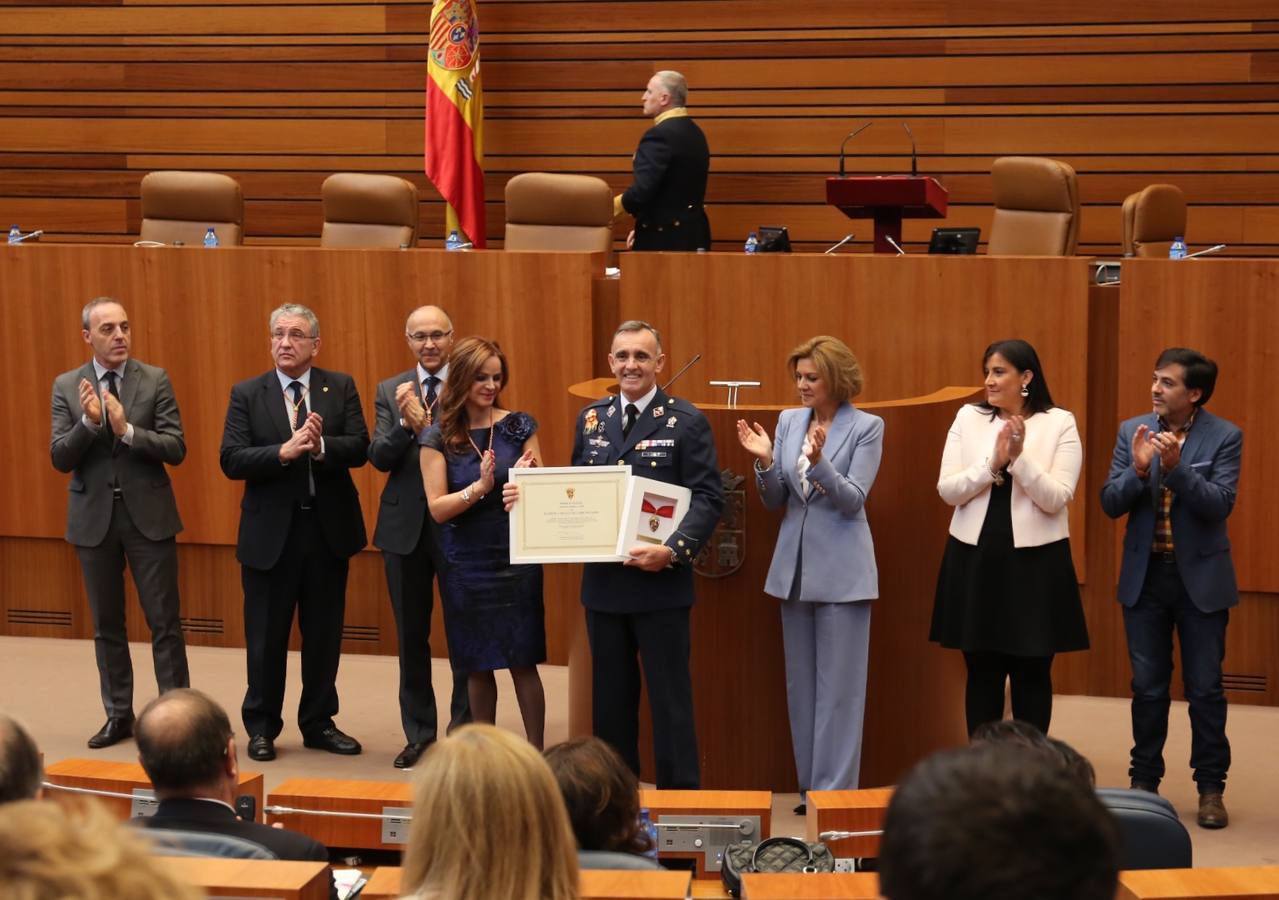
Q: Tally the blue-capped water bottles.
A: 6